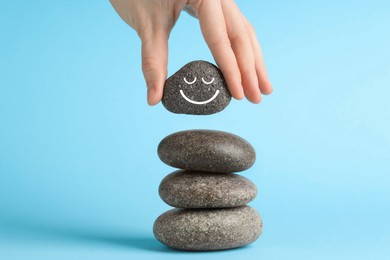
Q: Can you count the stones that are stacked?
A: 3